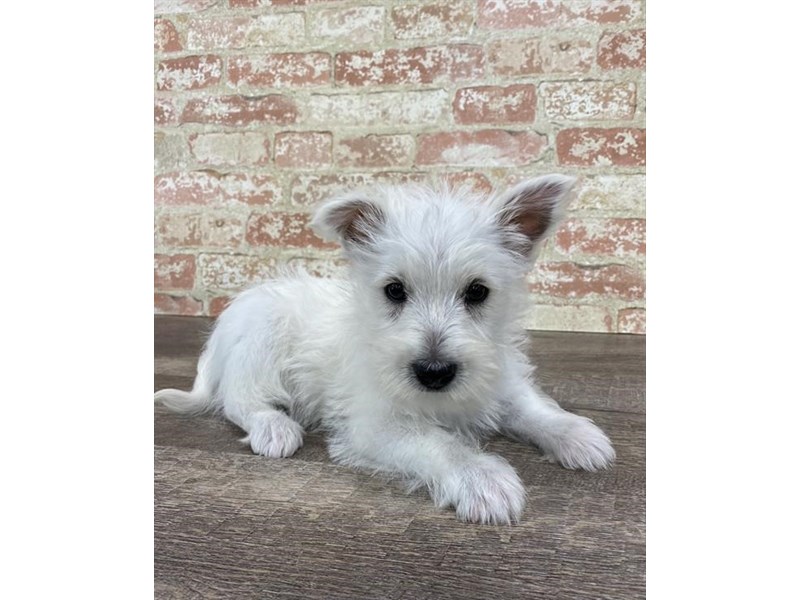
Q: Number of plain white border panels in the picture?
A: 2